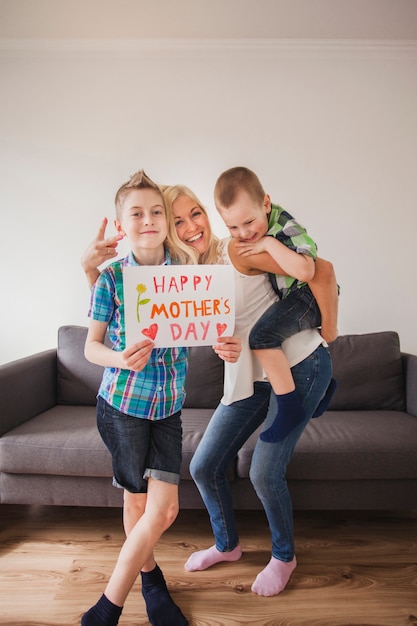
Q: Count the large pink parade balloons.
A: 0